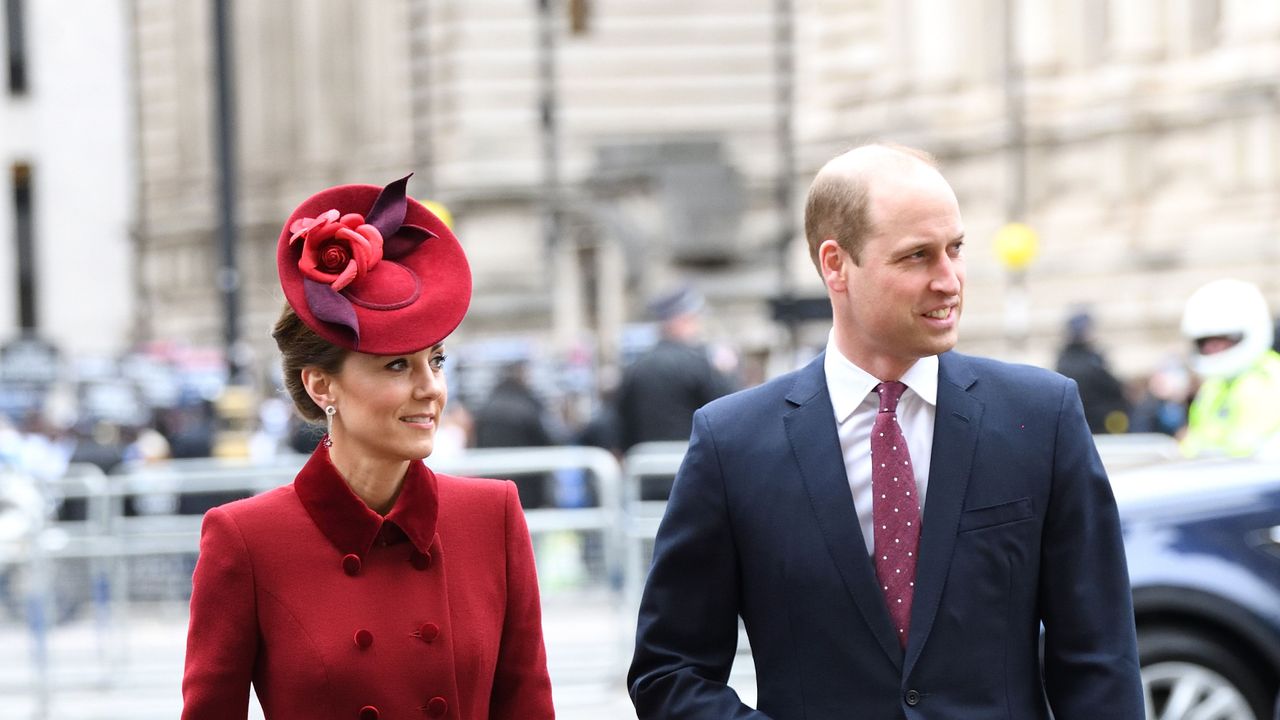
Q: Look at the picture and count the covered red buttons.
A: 6